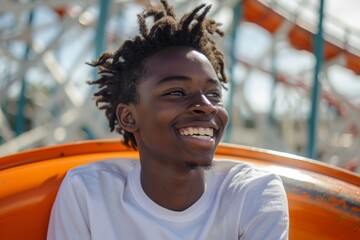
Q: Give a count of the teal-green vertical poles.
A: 4